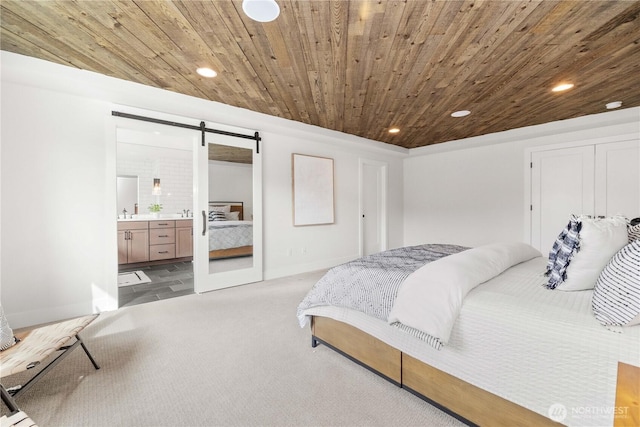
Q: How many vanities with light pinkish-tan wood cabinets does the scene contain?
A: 1